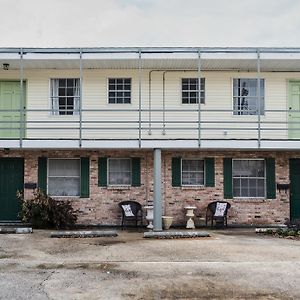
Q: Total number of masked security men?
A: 0